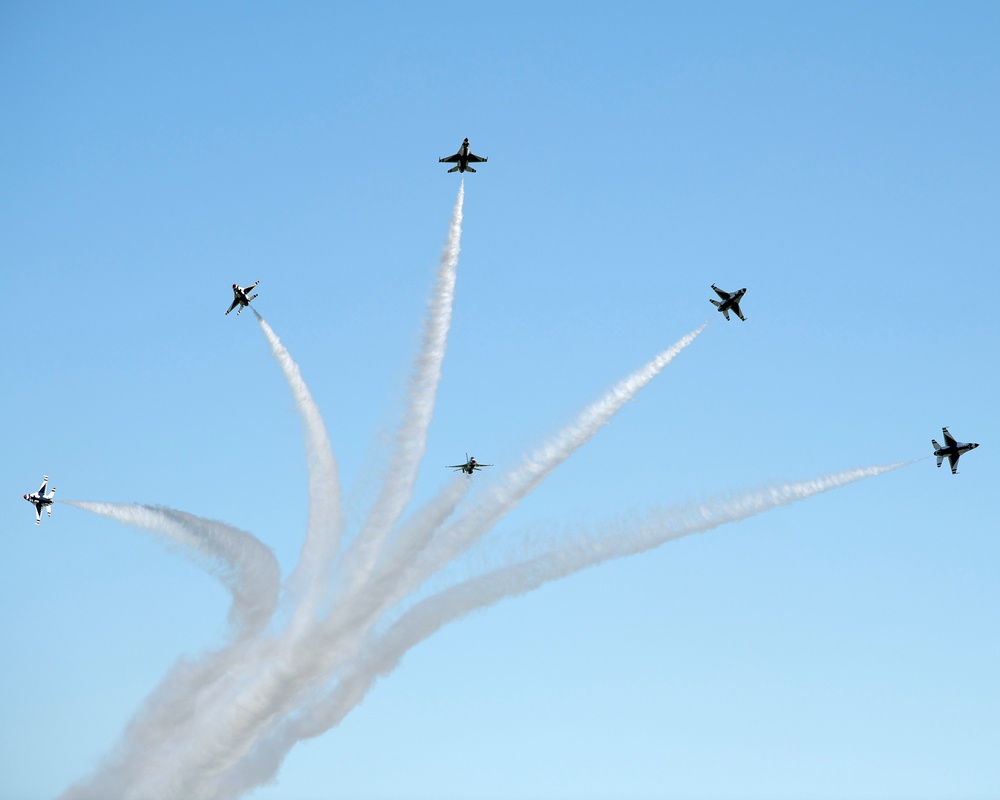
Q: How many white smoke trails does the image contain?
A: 6